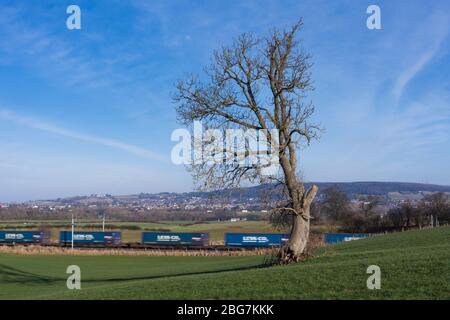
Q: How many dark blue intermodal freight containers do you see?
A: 5